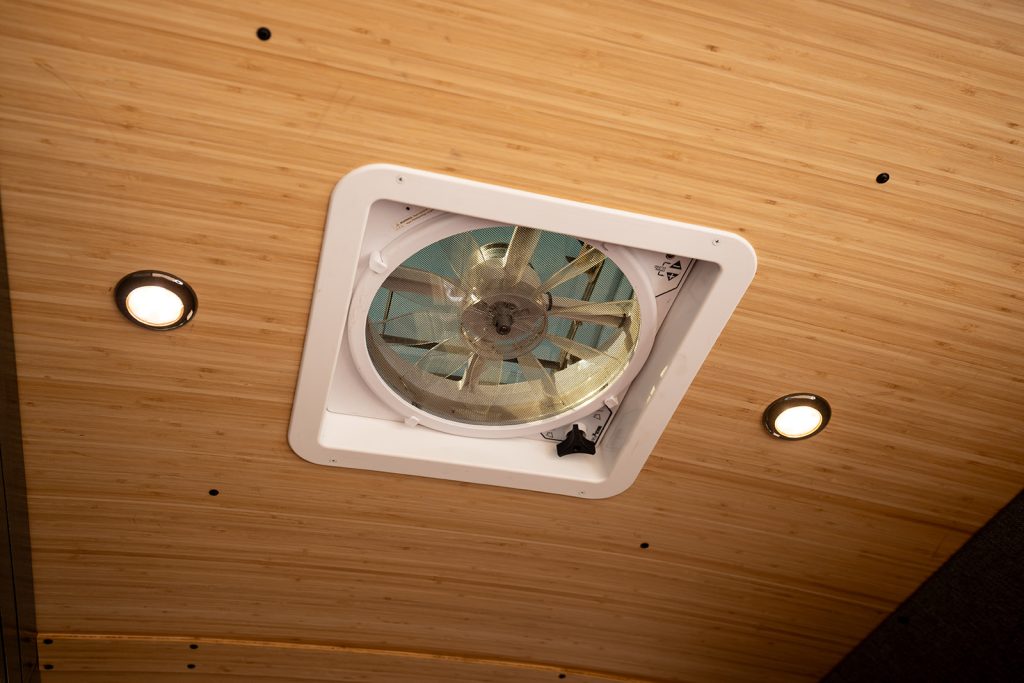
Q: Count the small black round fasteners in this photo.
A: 9